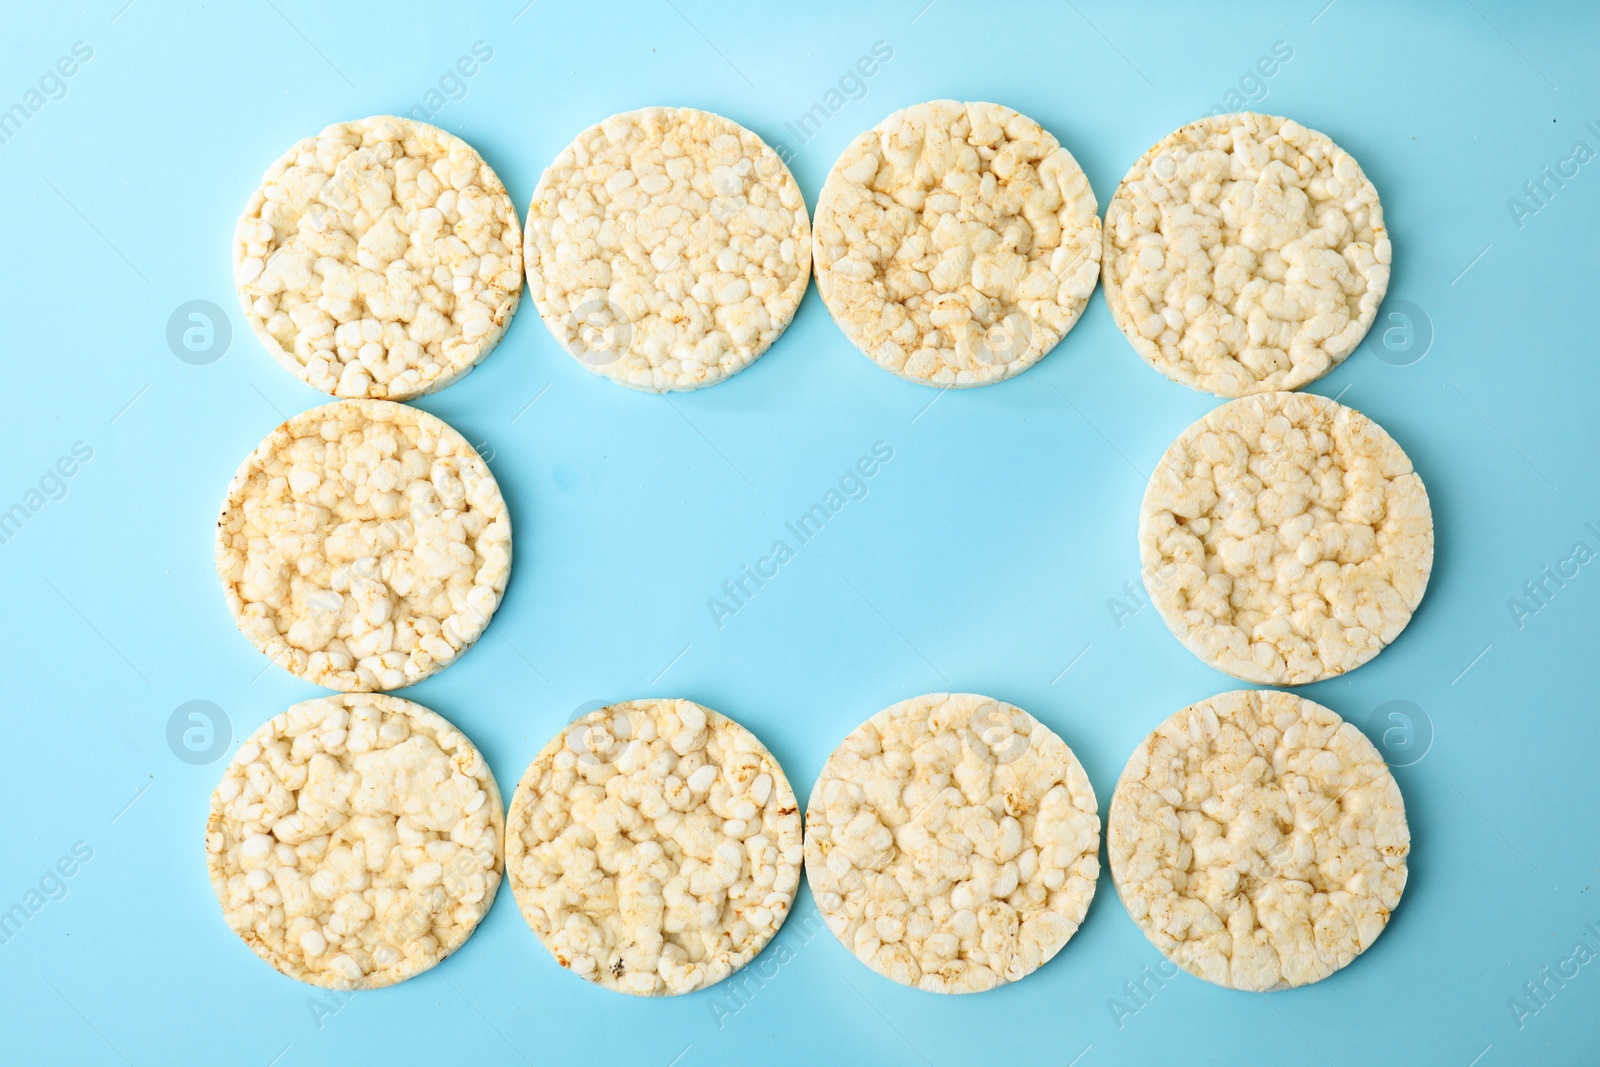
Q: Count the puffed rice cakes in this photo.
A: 10